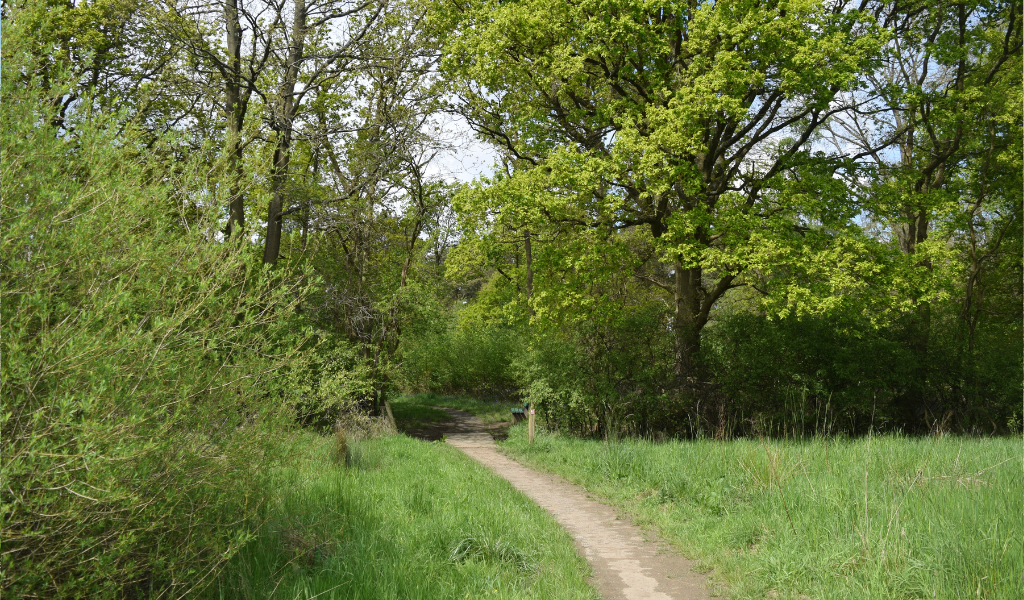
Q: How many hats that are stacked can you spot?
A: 0